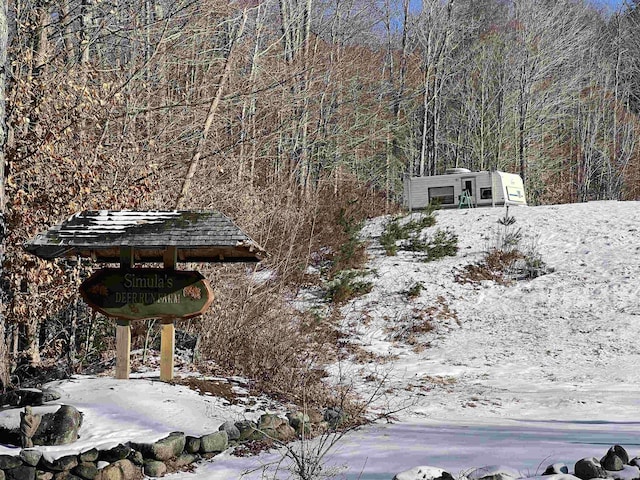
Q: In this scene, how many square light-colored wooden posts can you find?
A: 2